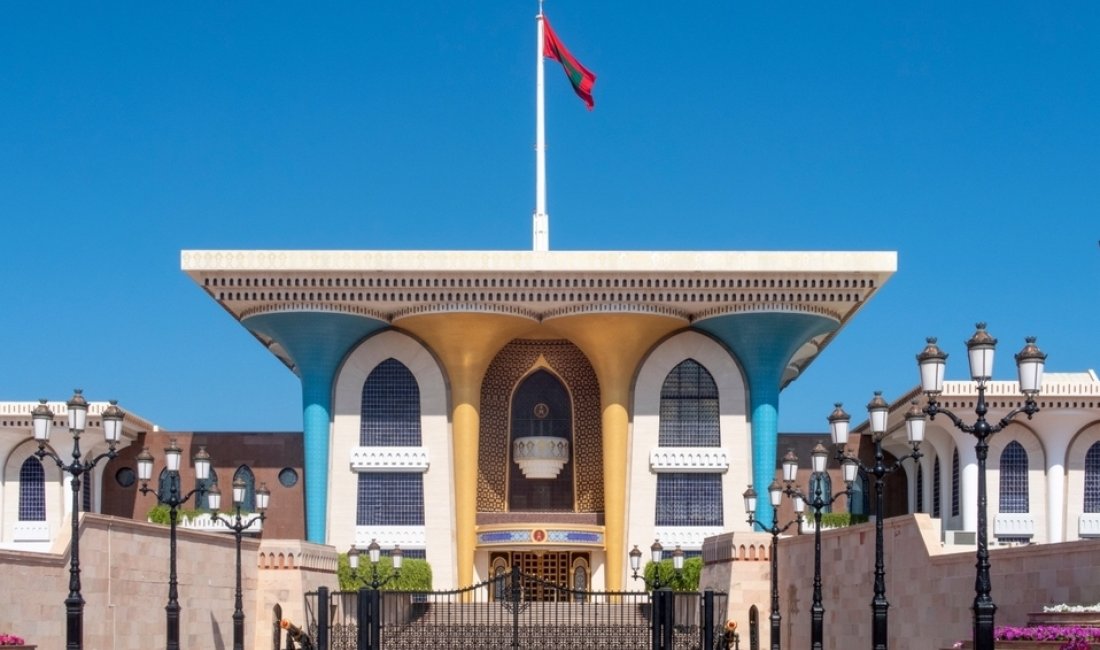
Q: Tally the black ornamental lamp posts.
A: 9